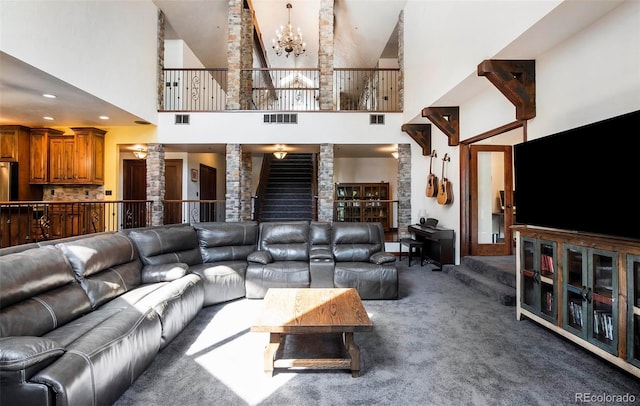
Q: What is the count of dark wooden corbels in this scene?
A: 3